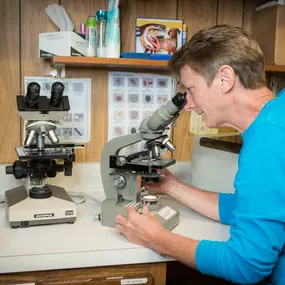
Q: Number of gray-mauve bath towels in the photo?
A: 0